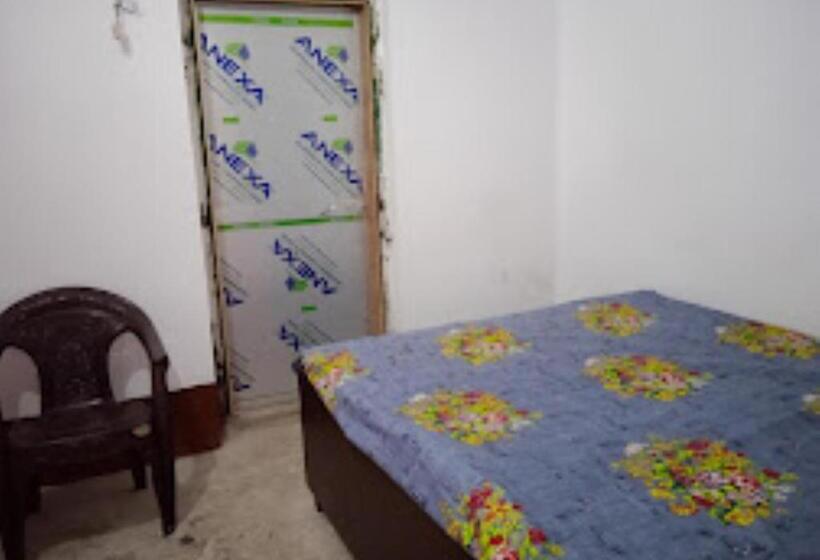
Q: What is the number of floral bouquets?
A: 9